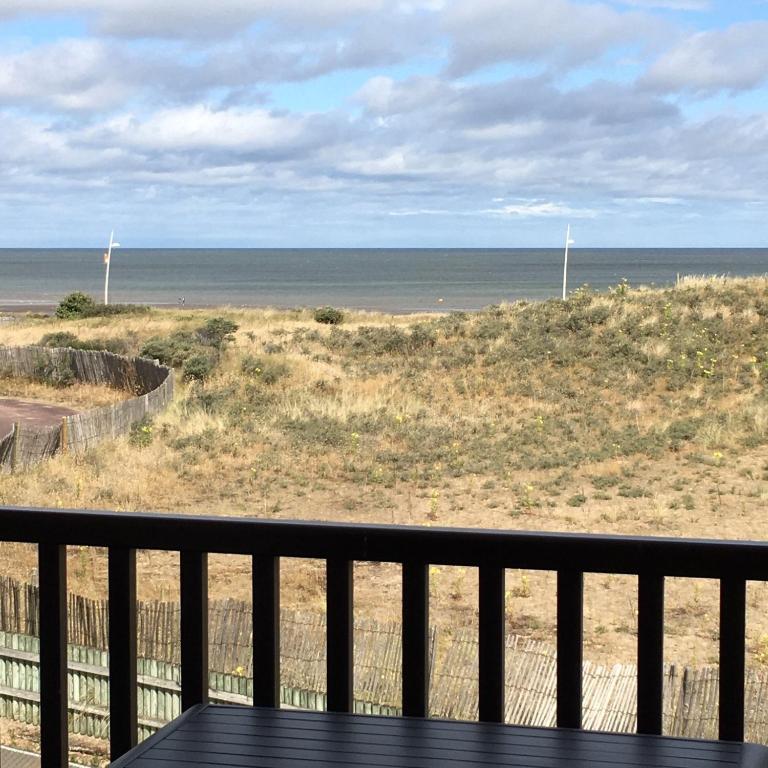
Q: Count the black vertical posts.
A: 10